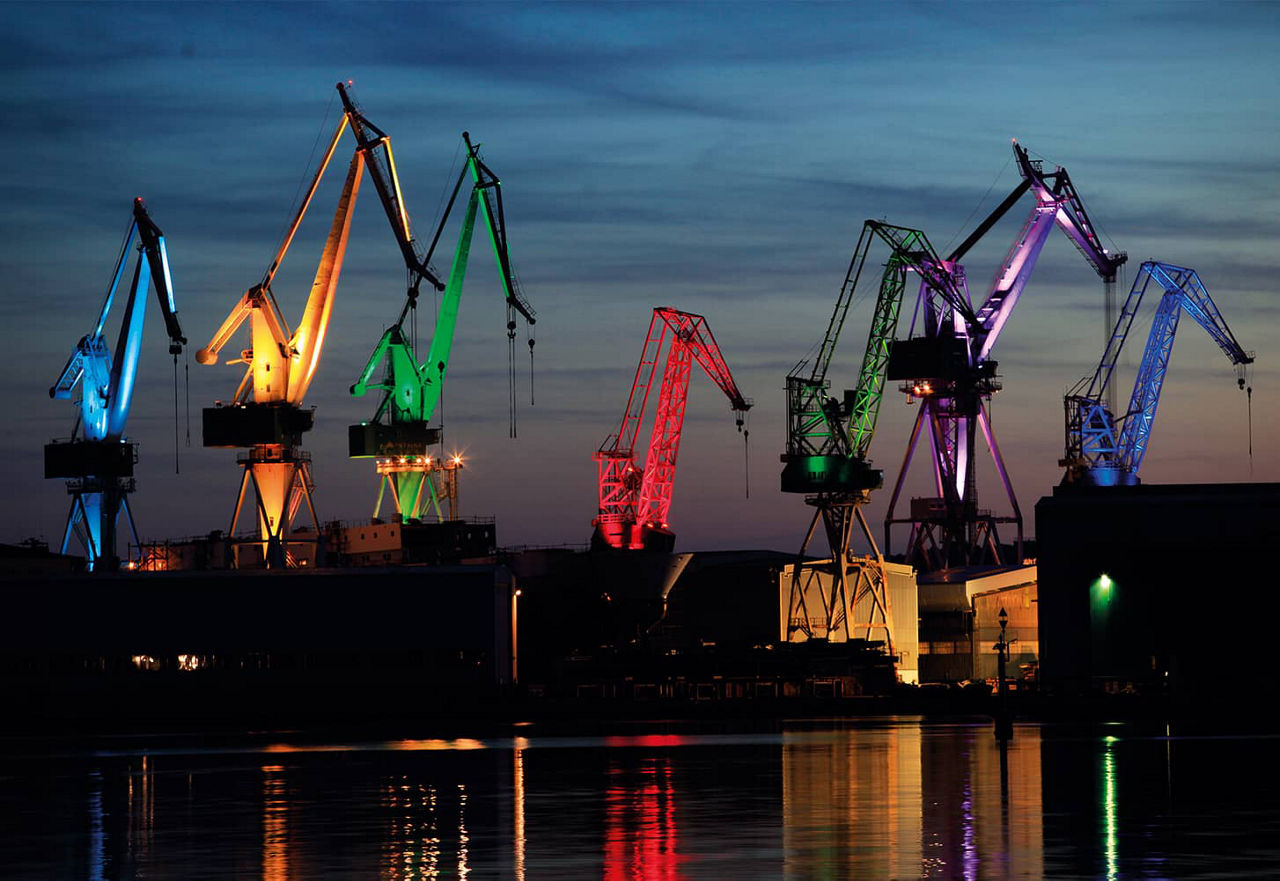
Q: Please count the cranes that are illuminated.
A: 7